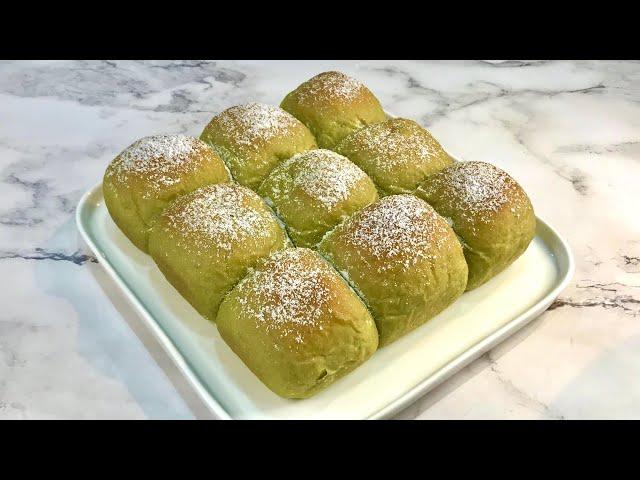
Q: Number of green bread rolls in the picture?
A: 9